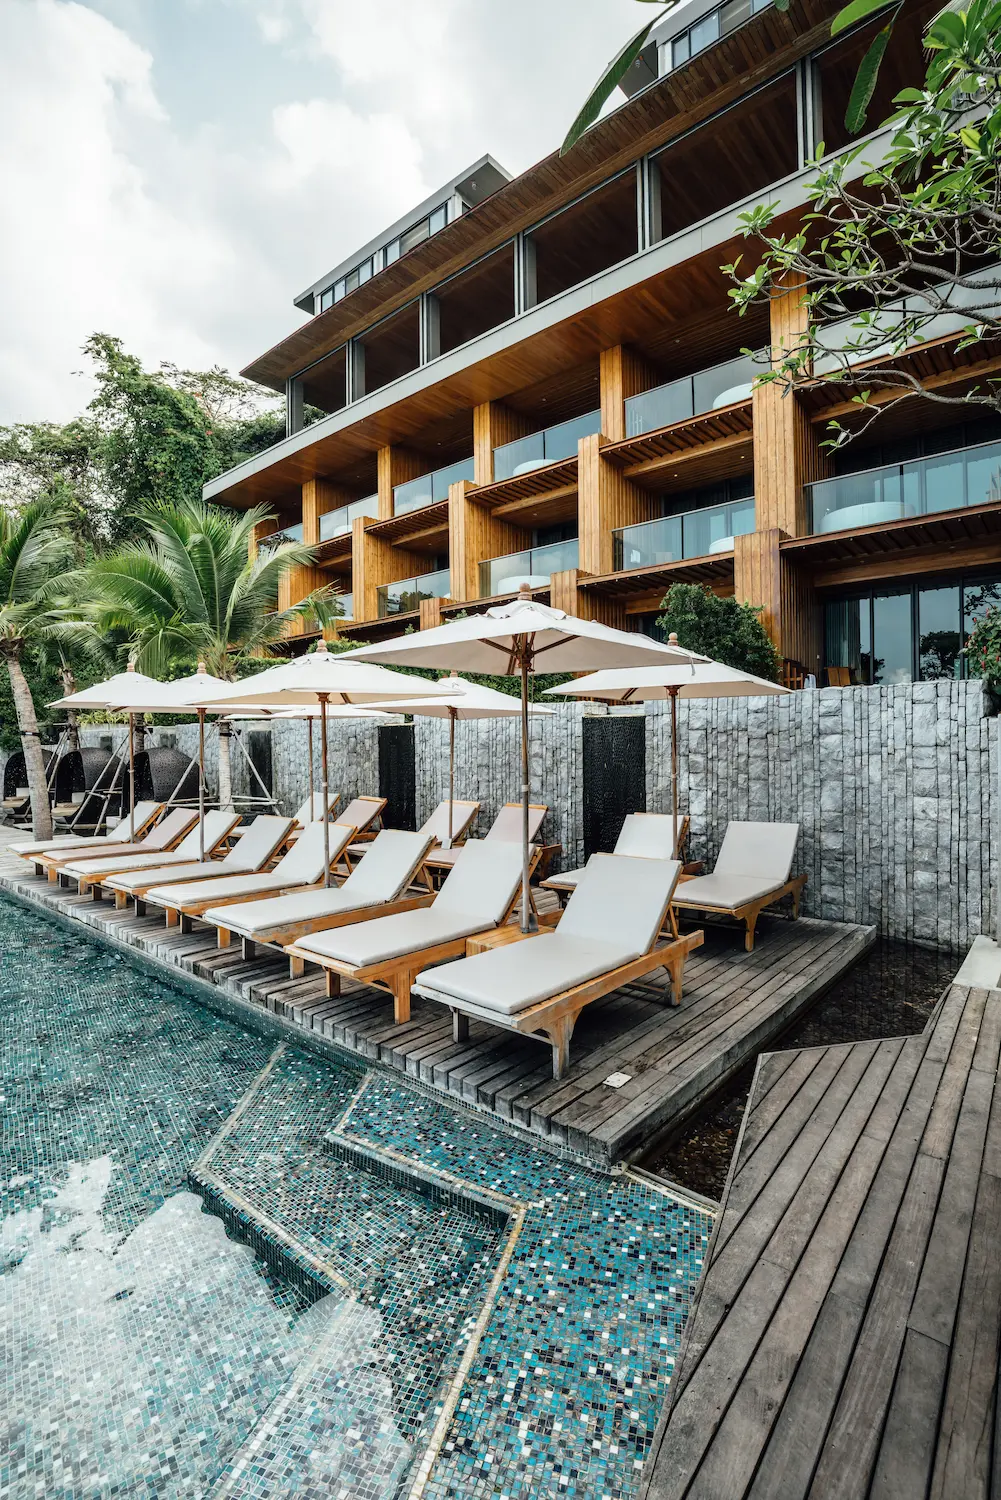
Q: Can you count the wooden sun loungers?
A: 14